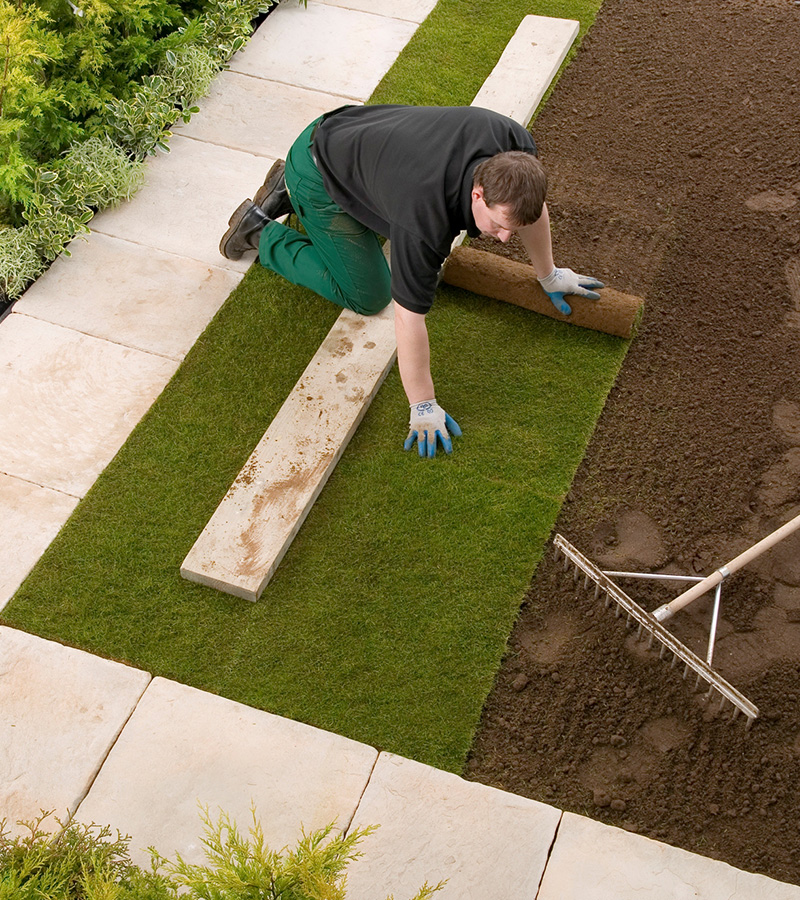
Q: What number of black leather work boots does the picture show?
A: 2